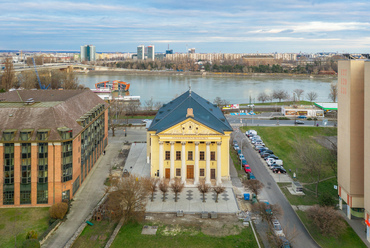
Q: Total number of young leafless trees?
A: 5